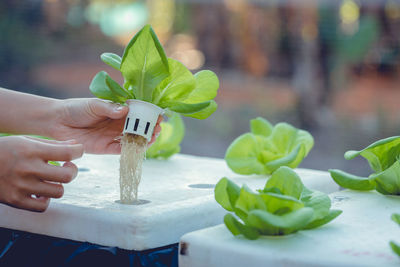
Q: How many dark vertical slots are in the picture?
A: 3